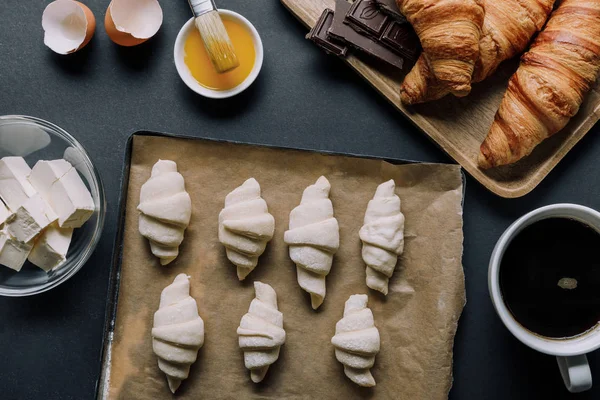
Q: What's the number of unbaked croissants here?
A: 7